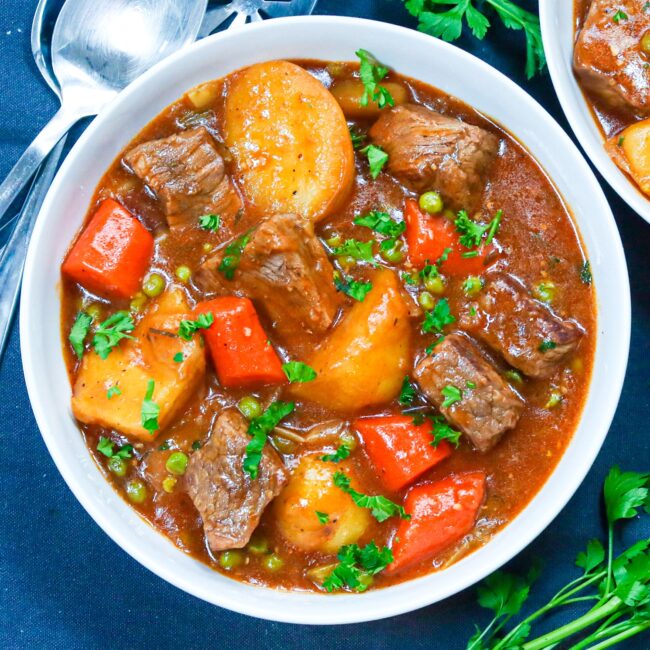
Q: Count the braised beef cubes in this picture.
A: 7